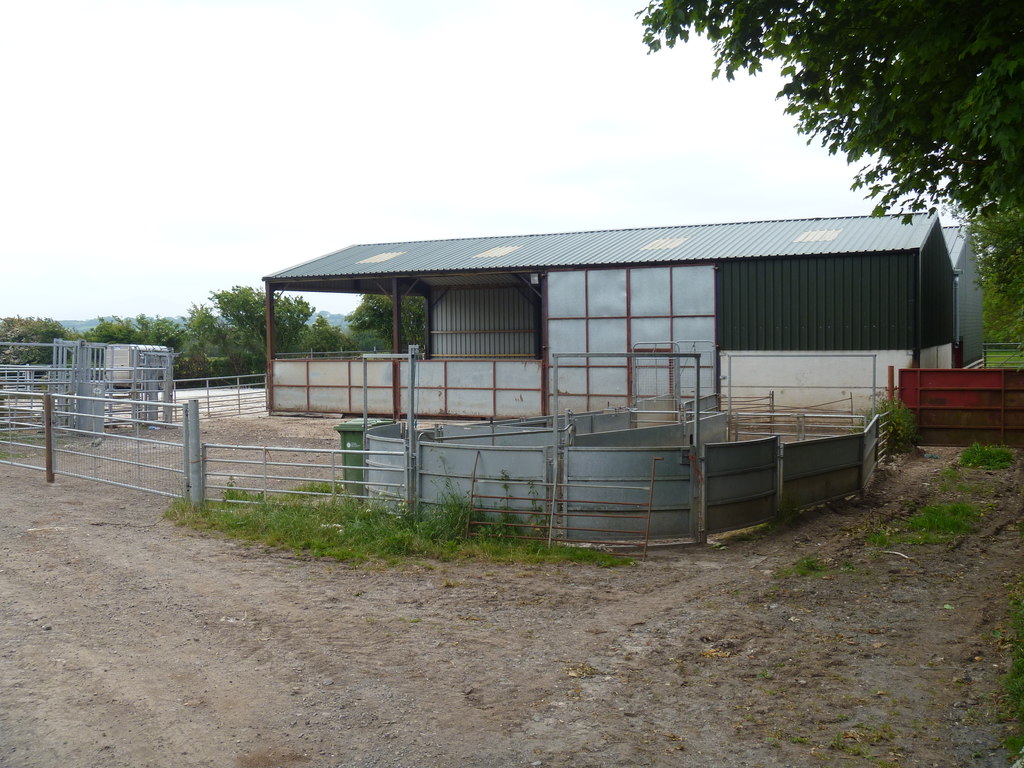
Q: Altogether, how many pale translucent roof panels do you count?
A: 4